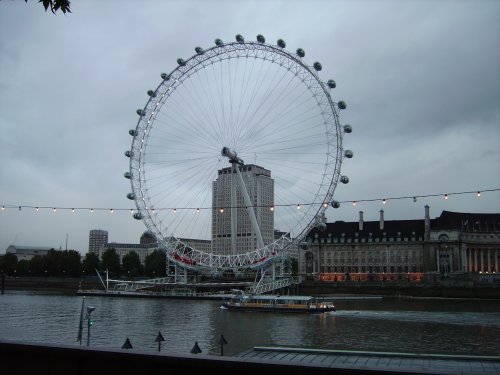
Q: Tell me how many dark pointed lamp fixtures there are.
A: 4